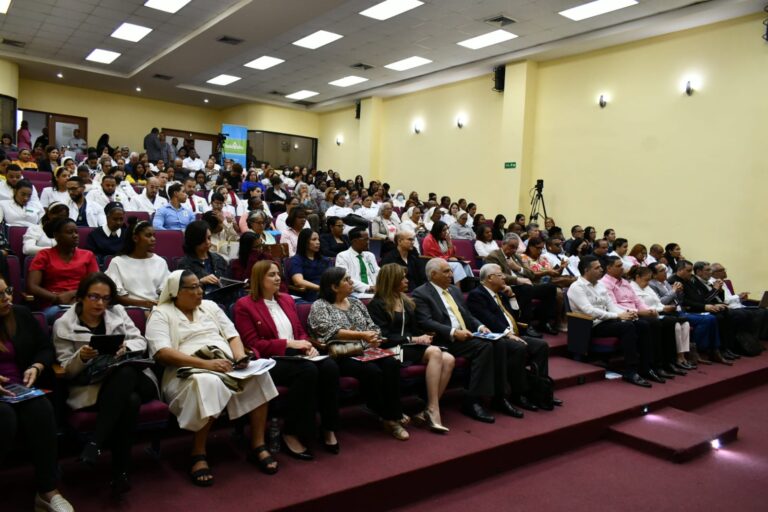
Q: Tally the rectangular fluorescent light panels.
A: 13